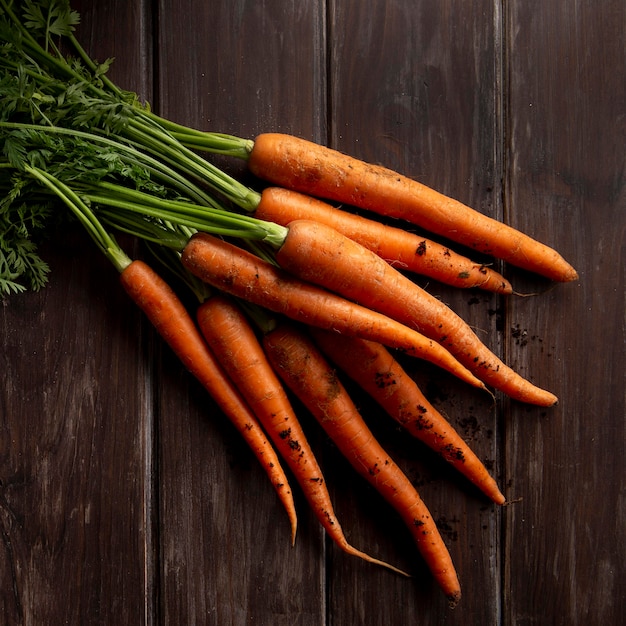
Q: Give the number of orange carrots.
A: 8